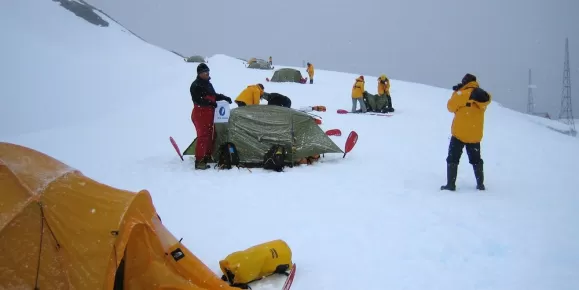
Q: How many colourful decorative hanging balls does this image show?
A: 0